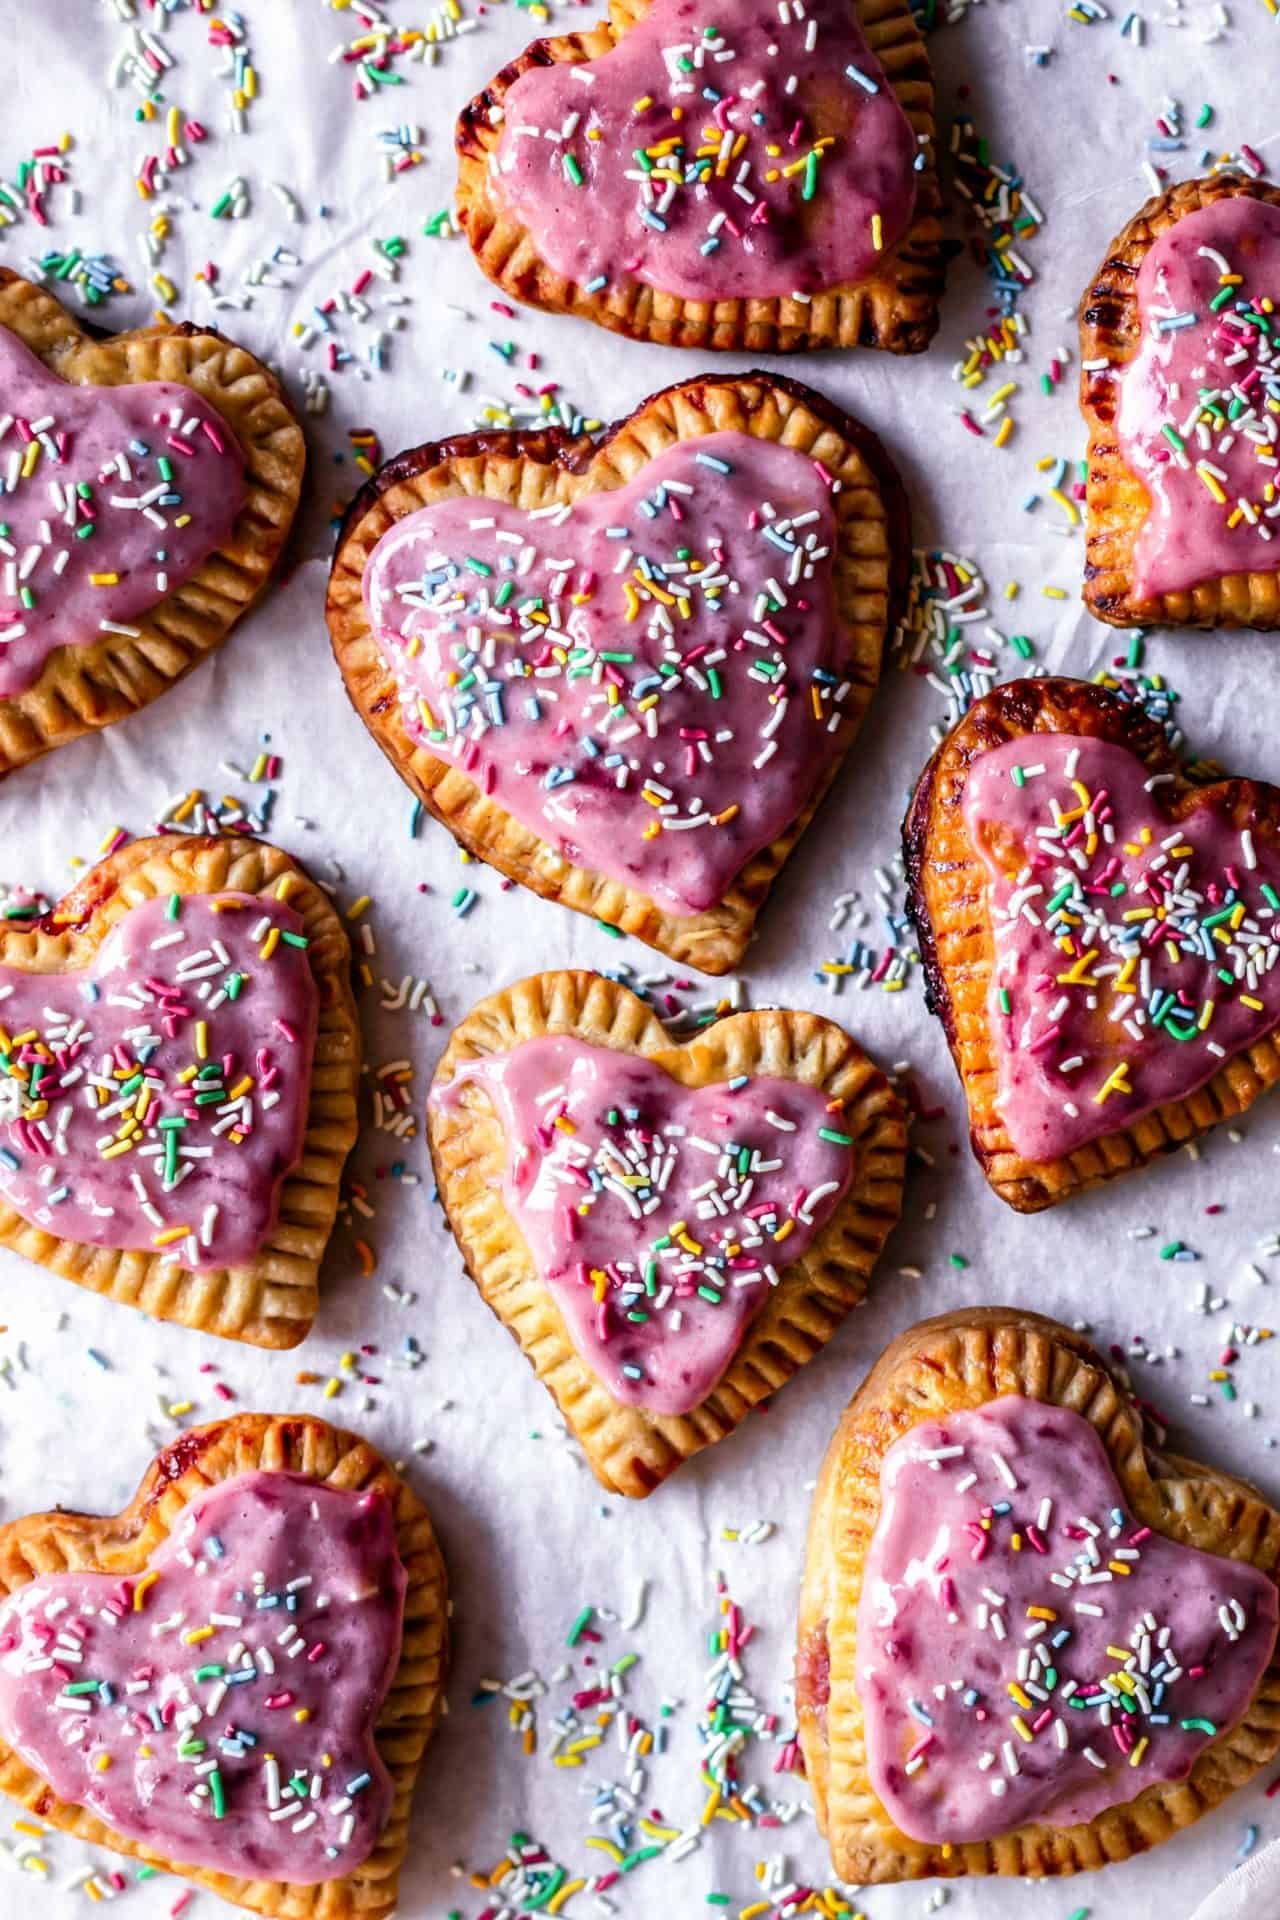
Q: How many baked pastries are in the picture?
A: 9